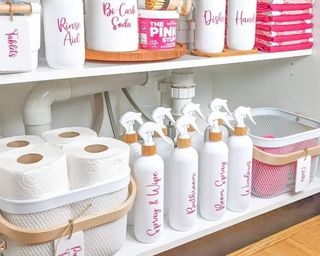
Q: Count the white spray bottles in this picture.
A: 8